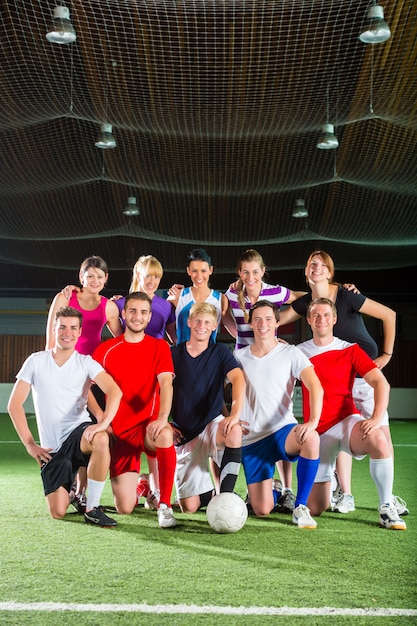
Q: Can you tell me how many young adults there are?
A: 10